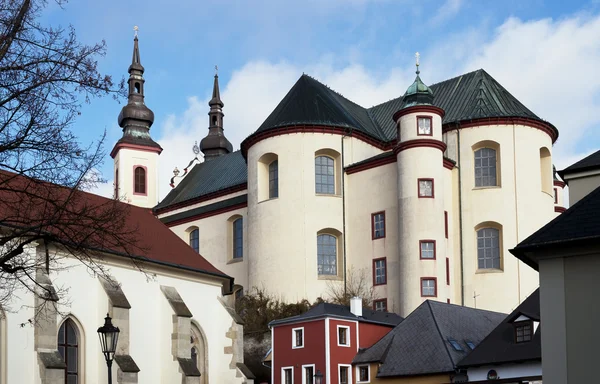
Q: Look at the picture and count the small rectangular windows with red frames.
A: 7